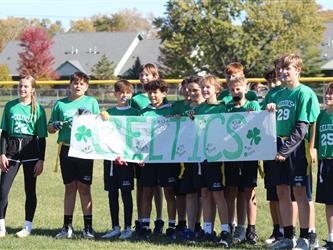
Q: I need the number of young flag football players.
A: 14